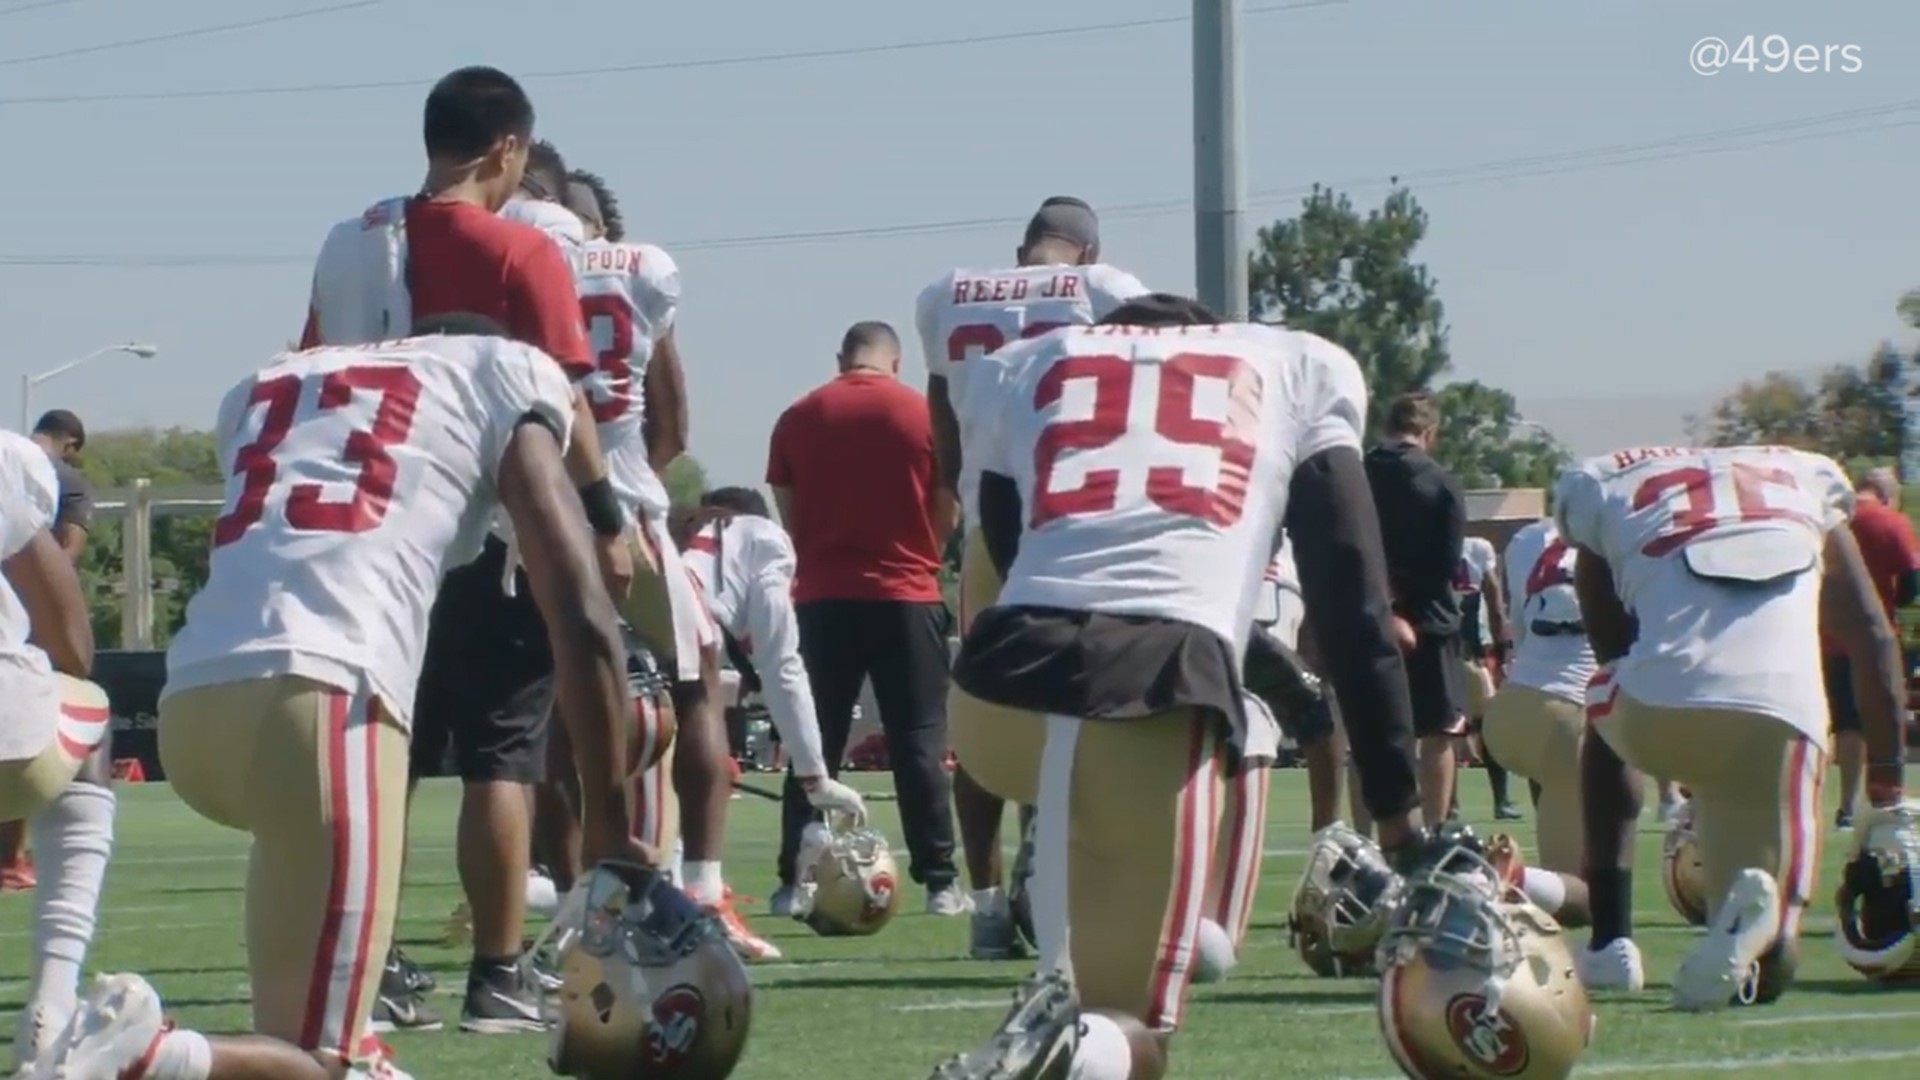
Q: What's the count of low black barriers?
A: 1